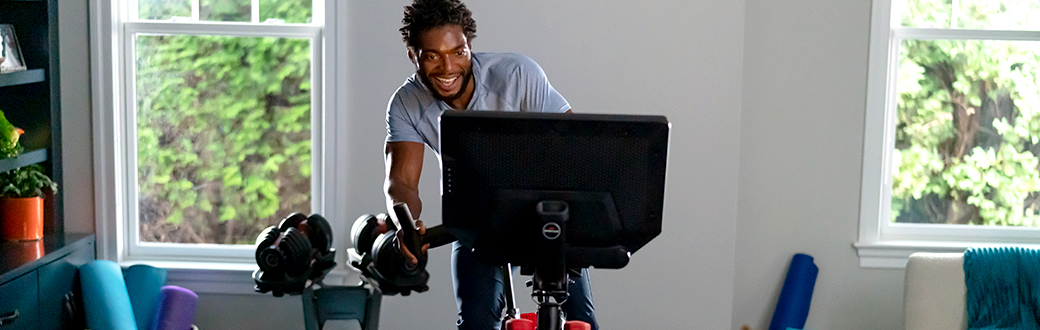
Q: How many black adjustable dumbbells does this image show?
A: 2